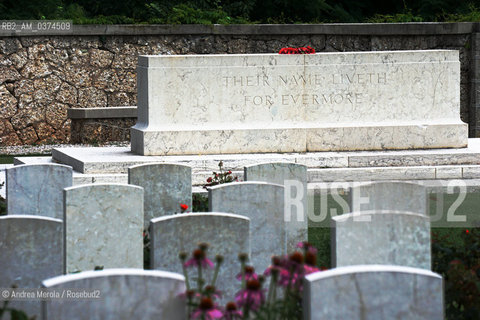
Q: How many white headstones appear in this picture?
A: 11